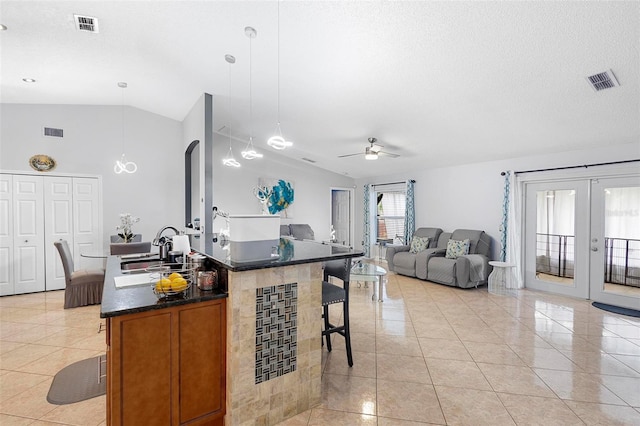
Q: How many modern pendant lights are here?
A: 4